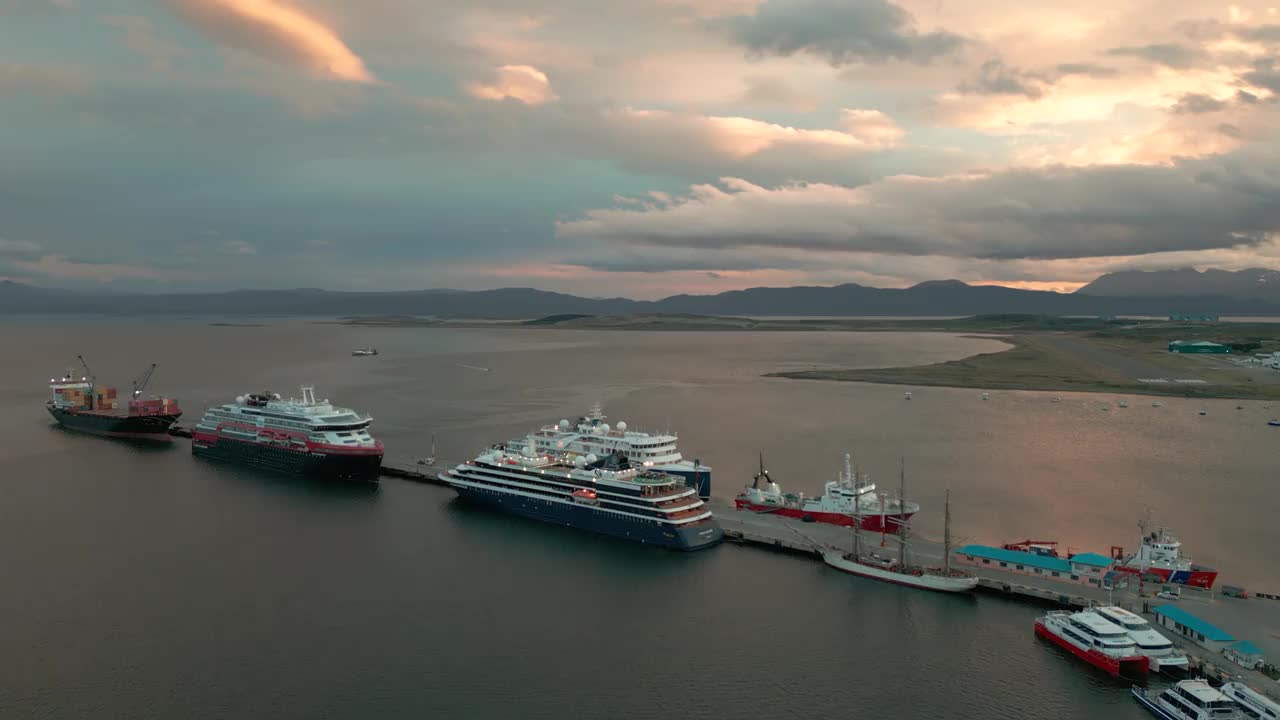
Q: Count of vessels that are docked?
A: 11